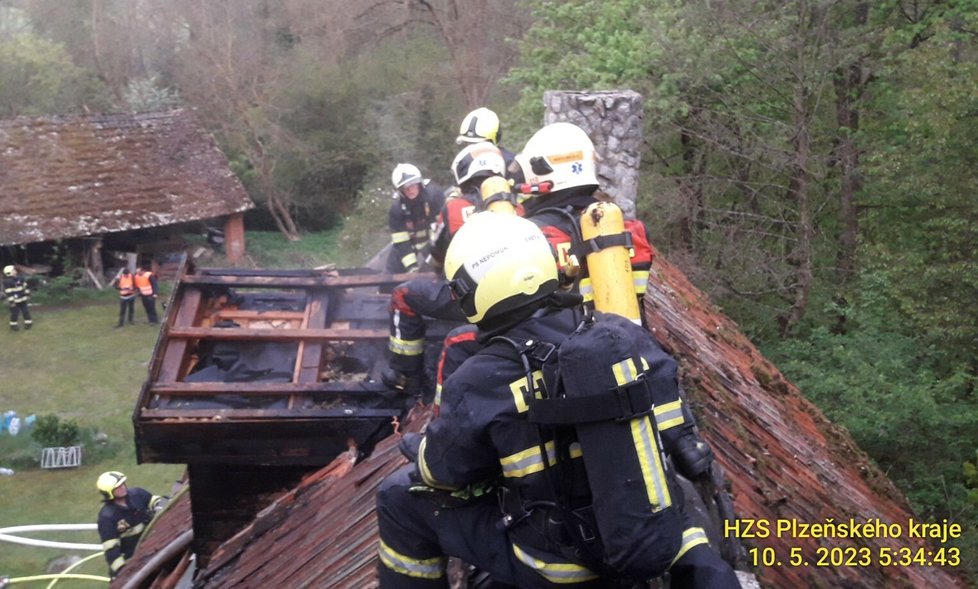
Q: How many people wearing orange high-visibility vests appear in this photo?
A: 2